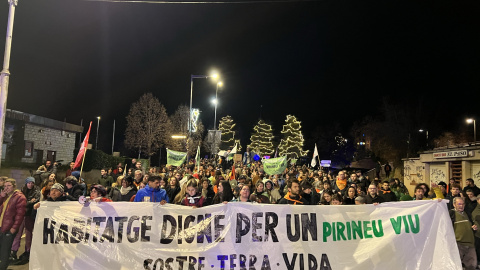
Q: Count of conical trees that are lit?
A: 3